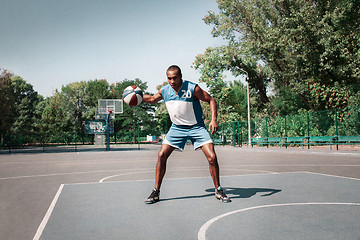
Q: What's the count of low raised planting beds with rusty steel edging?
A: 0